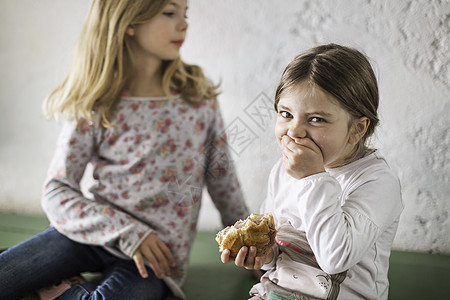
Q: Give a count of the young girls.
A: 2